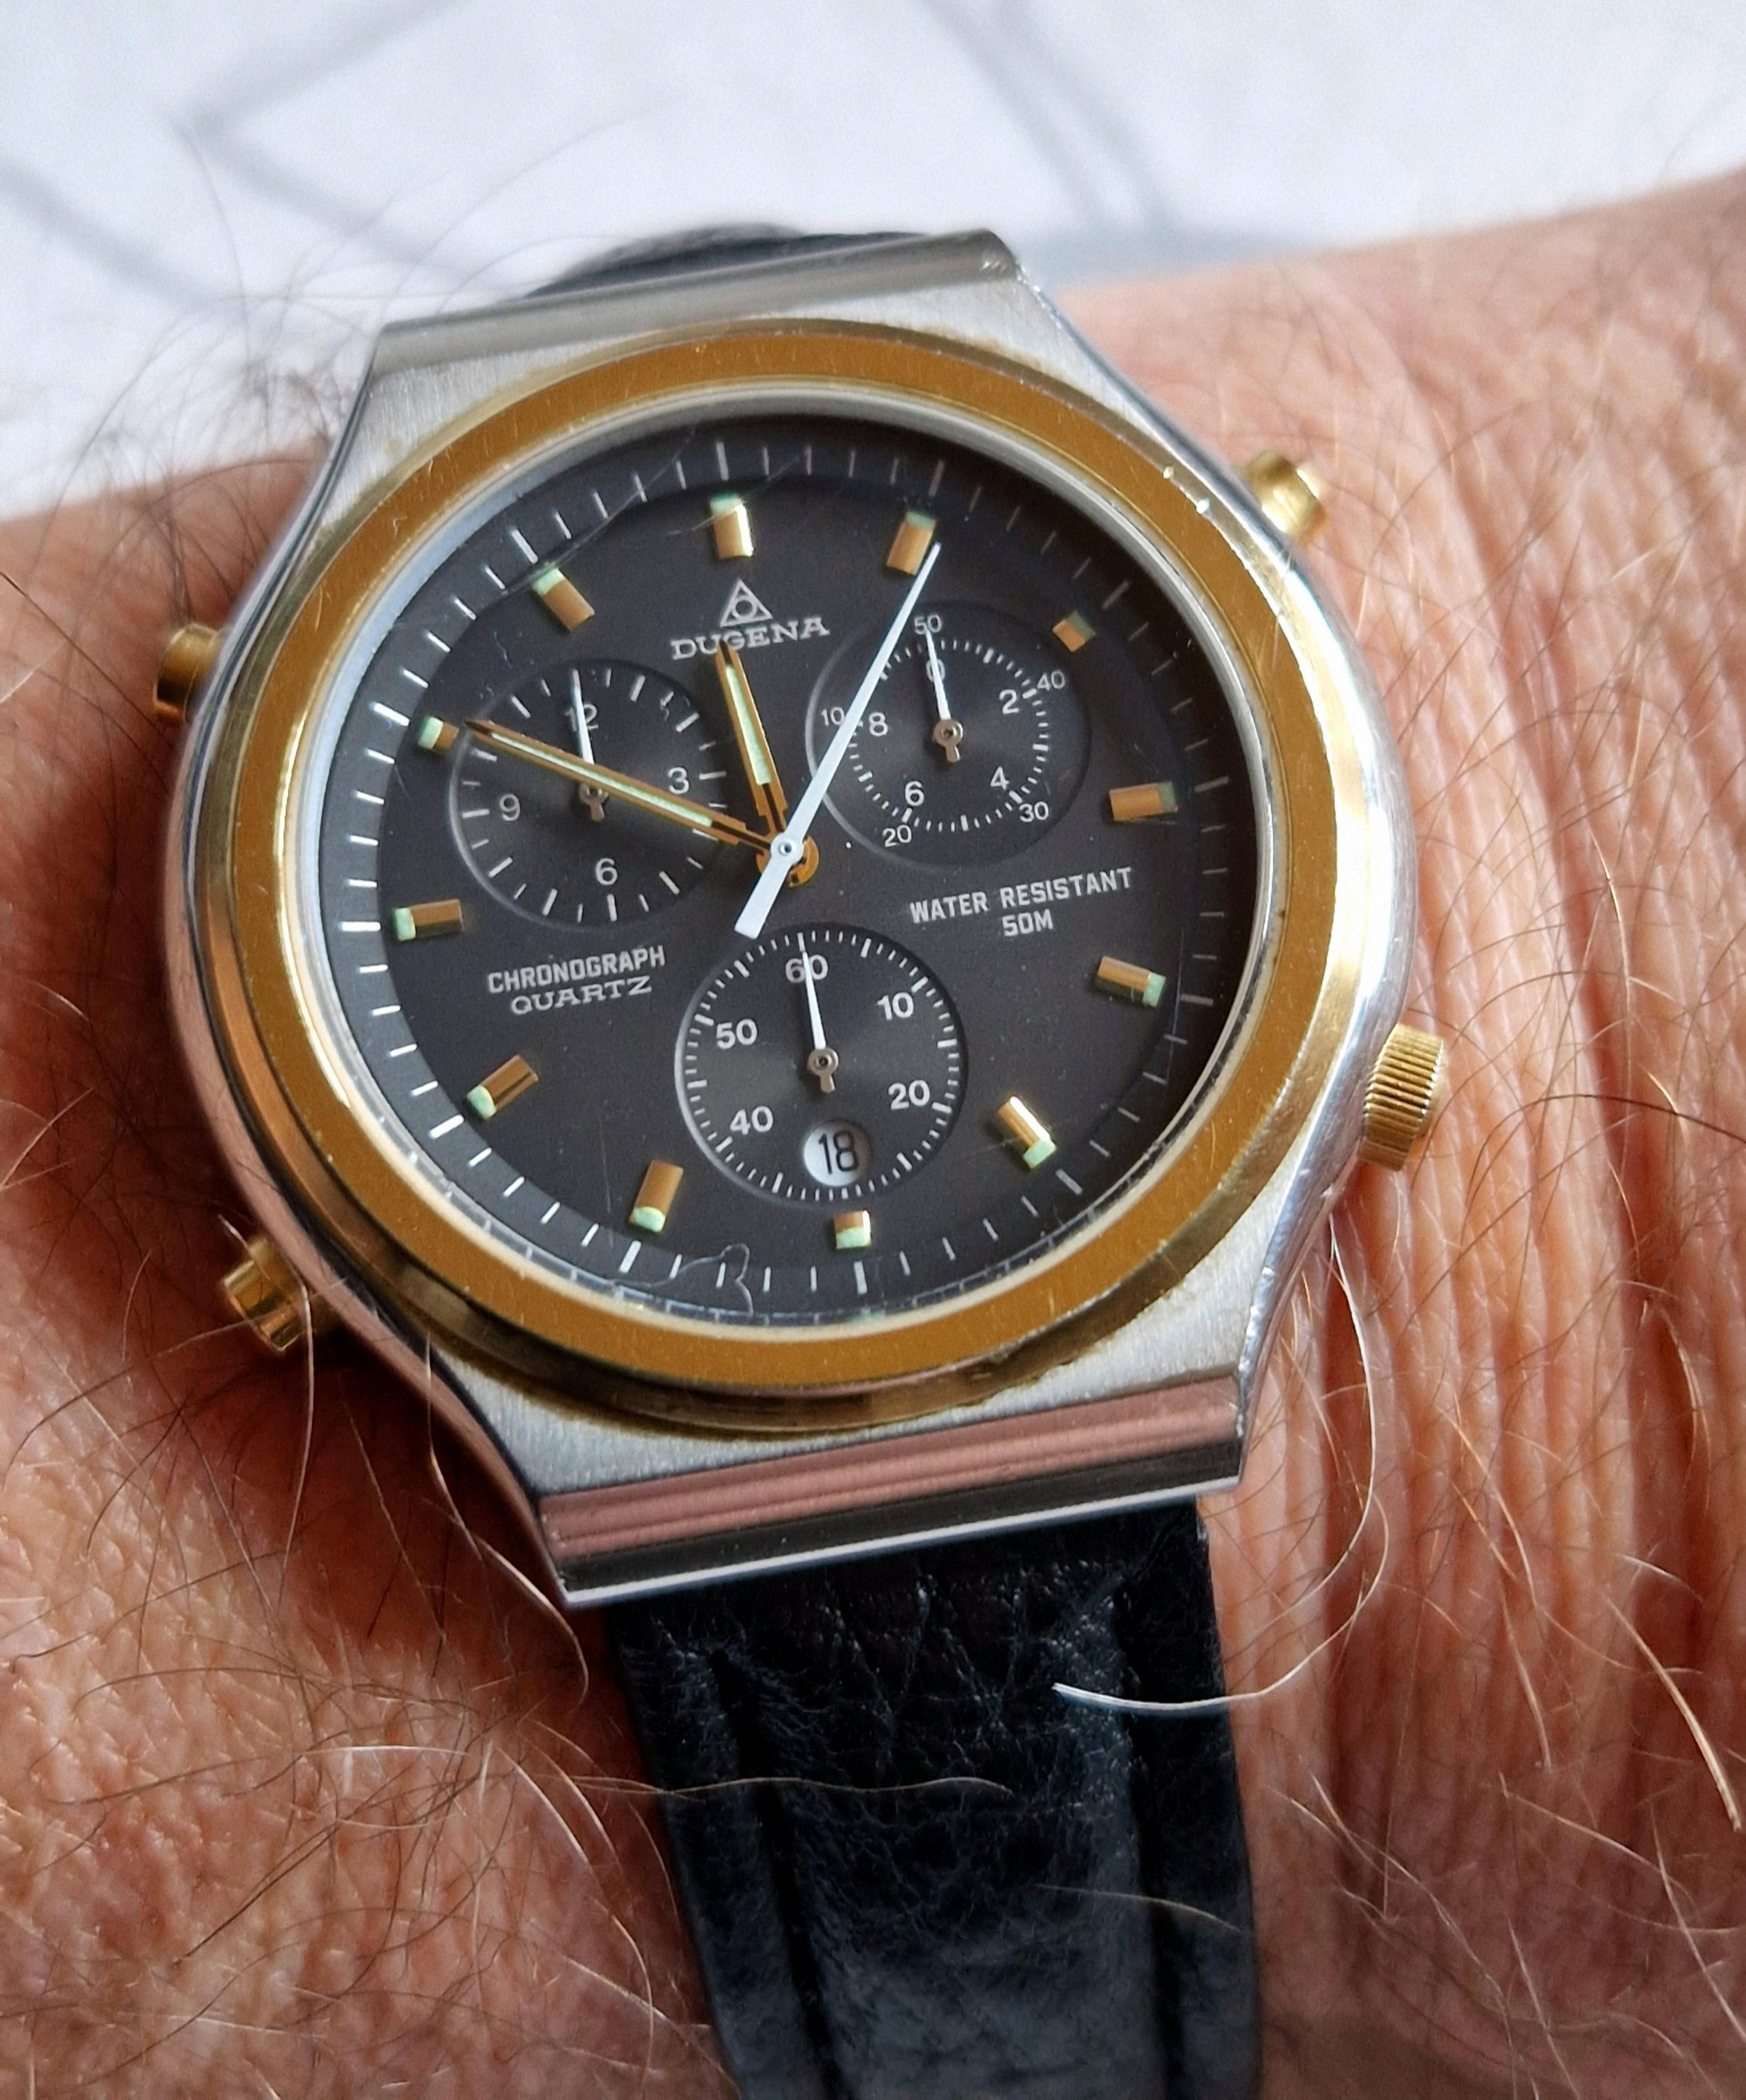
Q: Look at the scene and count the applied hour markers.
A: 12